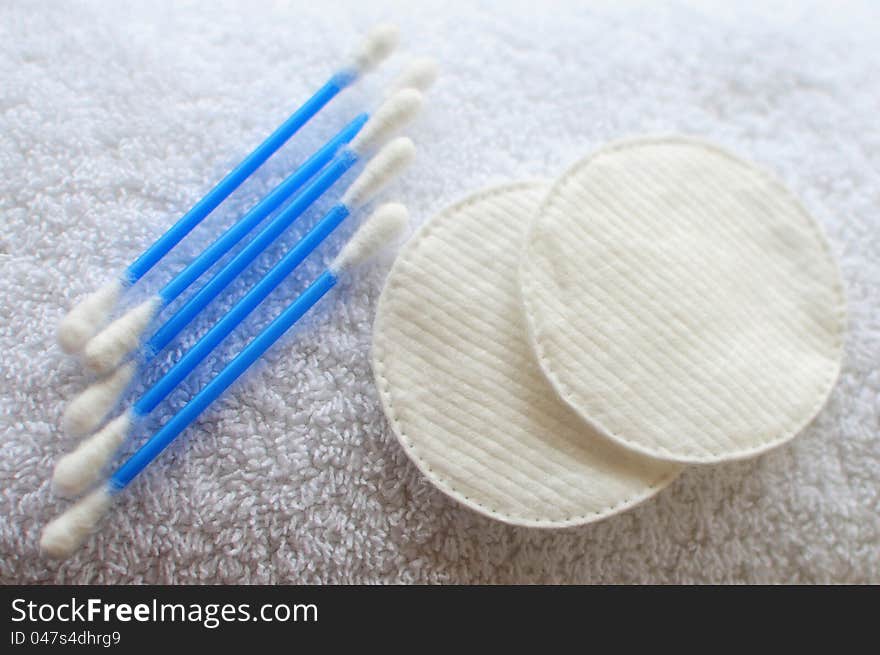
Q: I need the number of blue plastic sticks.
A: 5